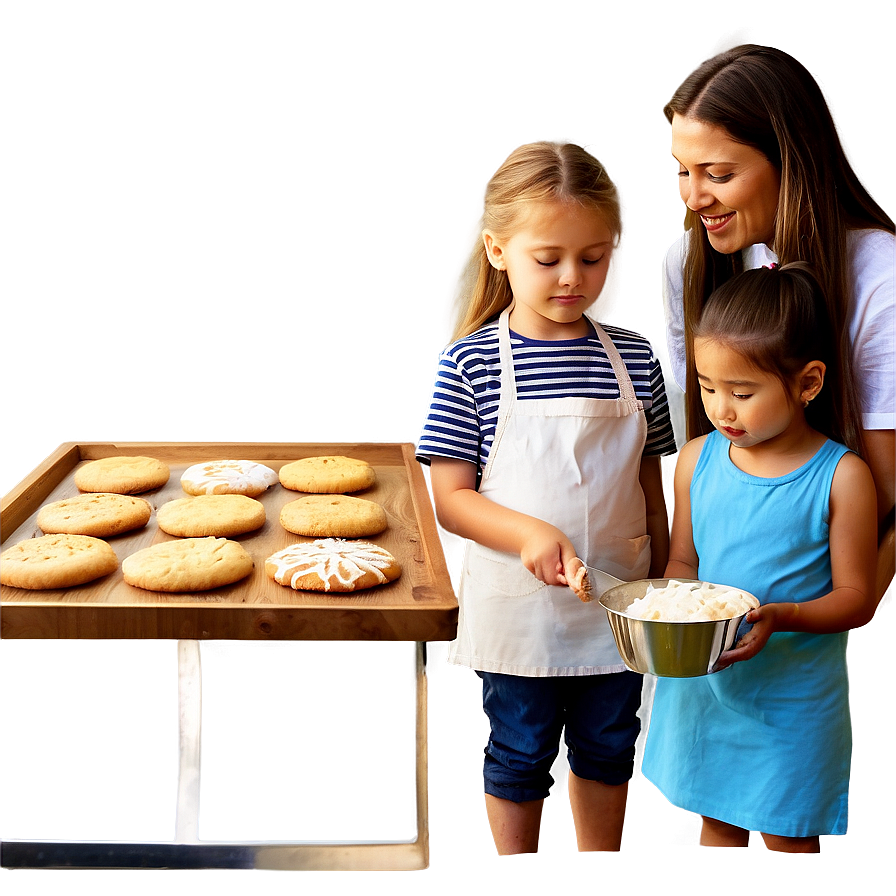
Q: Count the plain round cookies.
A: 7